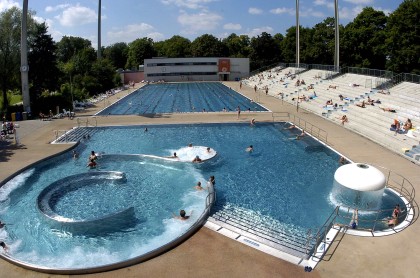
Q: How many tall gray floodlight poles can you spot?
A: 4